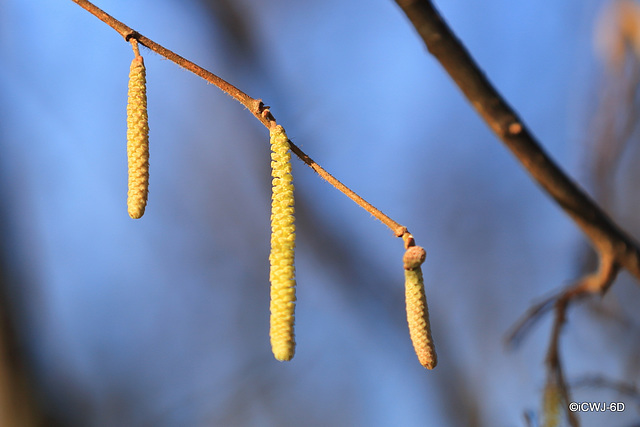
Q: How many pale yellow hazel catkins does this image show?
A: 3